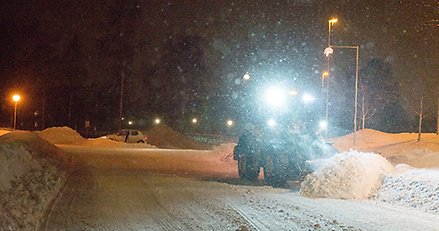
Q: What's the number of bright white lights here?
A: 4